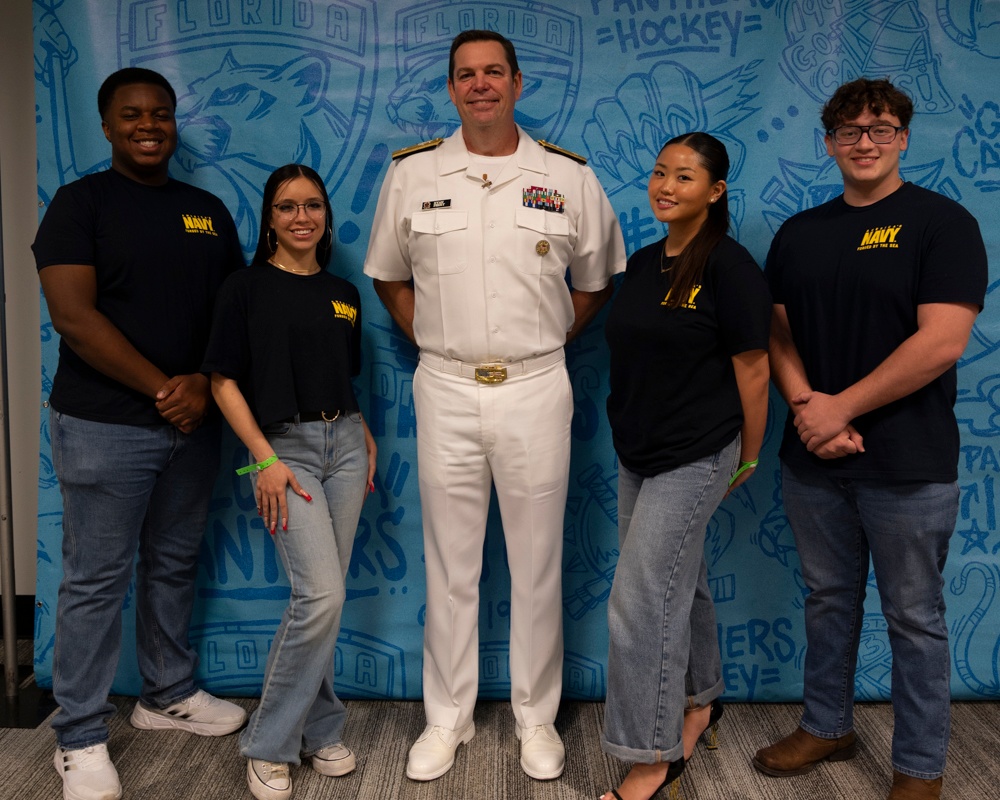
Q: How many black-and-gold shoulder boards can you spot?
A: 2